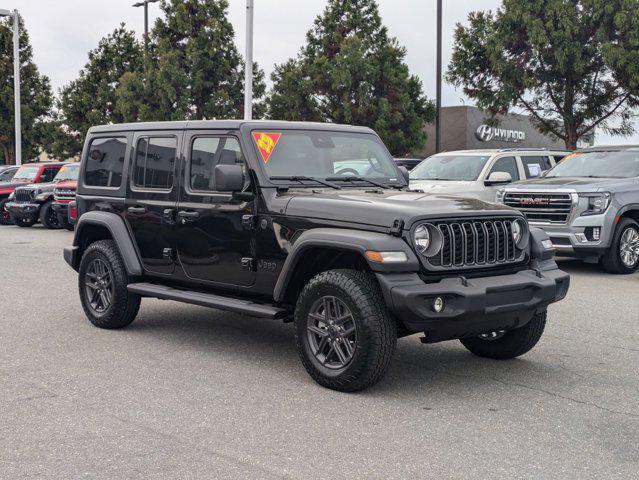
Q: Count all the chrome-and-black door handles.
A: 2